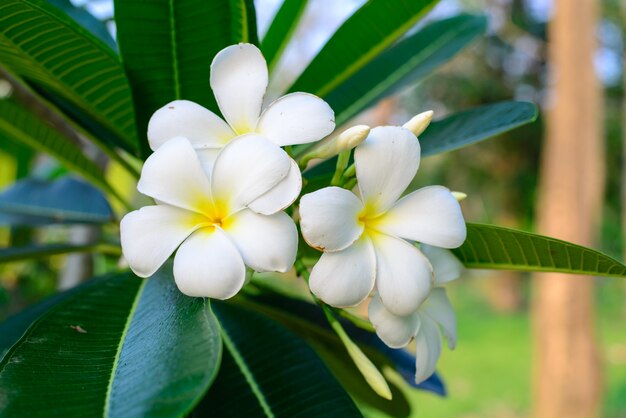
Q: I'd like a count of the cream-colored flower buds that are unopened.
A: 4